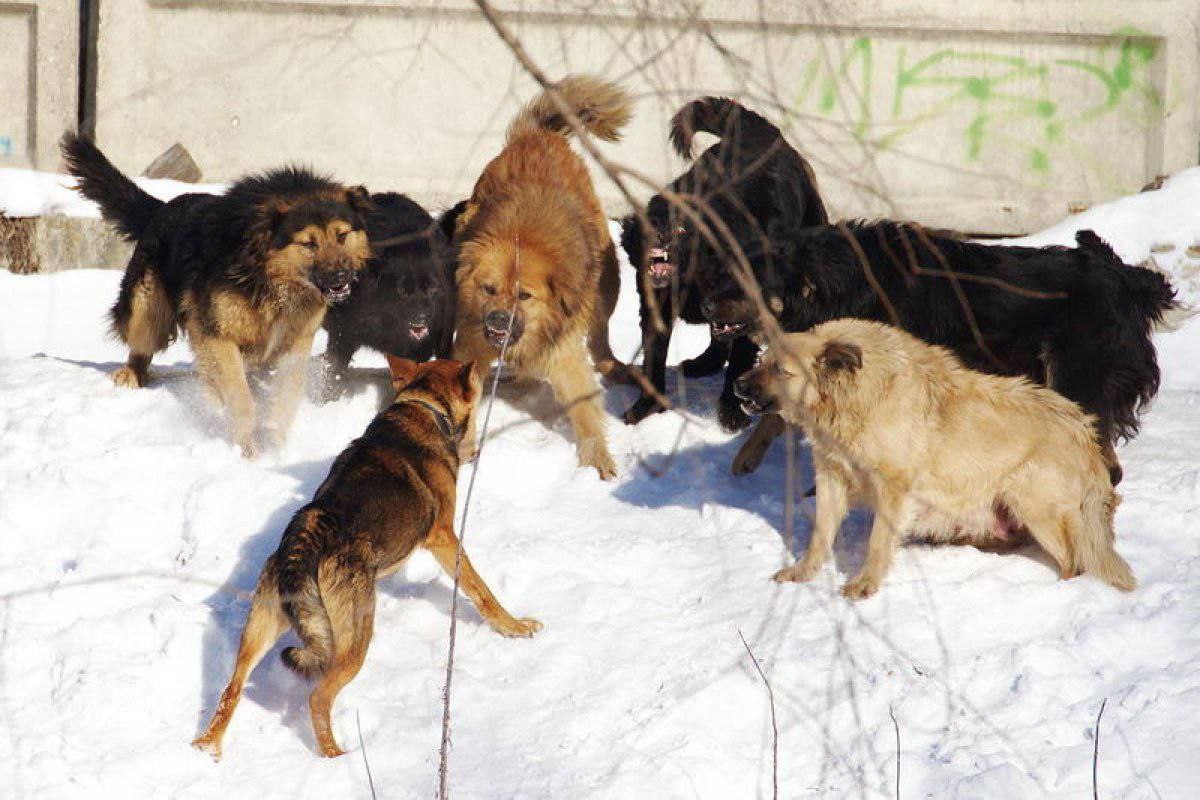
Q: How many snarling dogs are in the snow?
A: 6